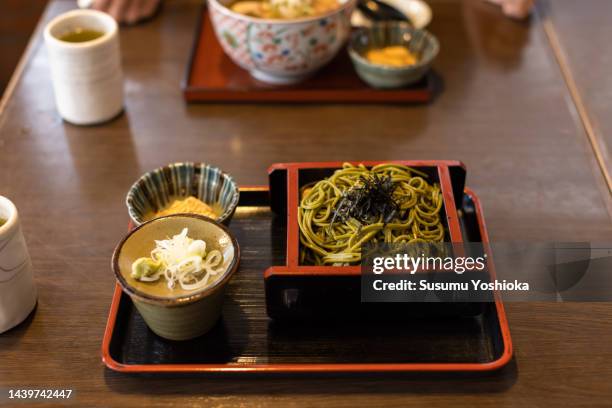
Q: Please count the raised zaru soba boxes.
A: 1